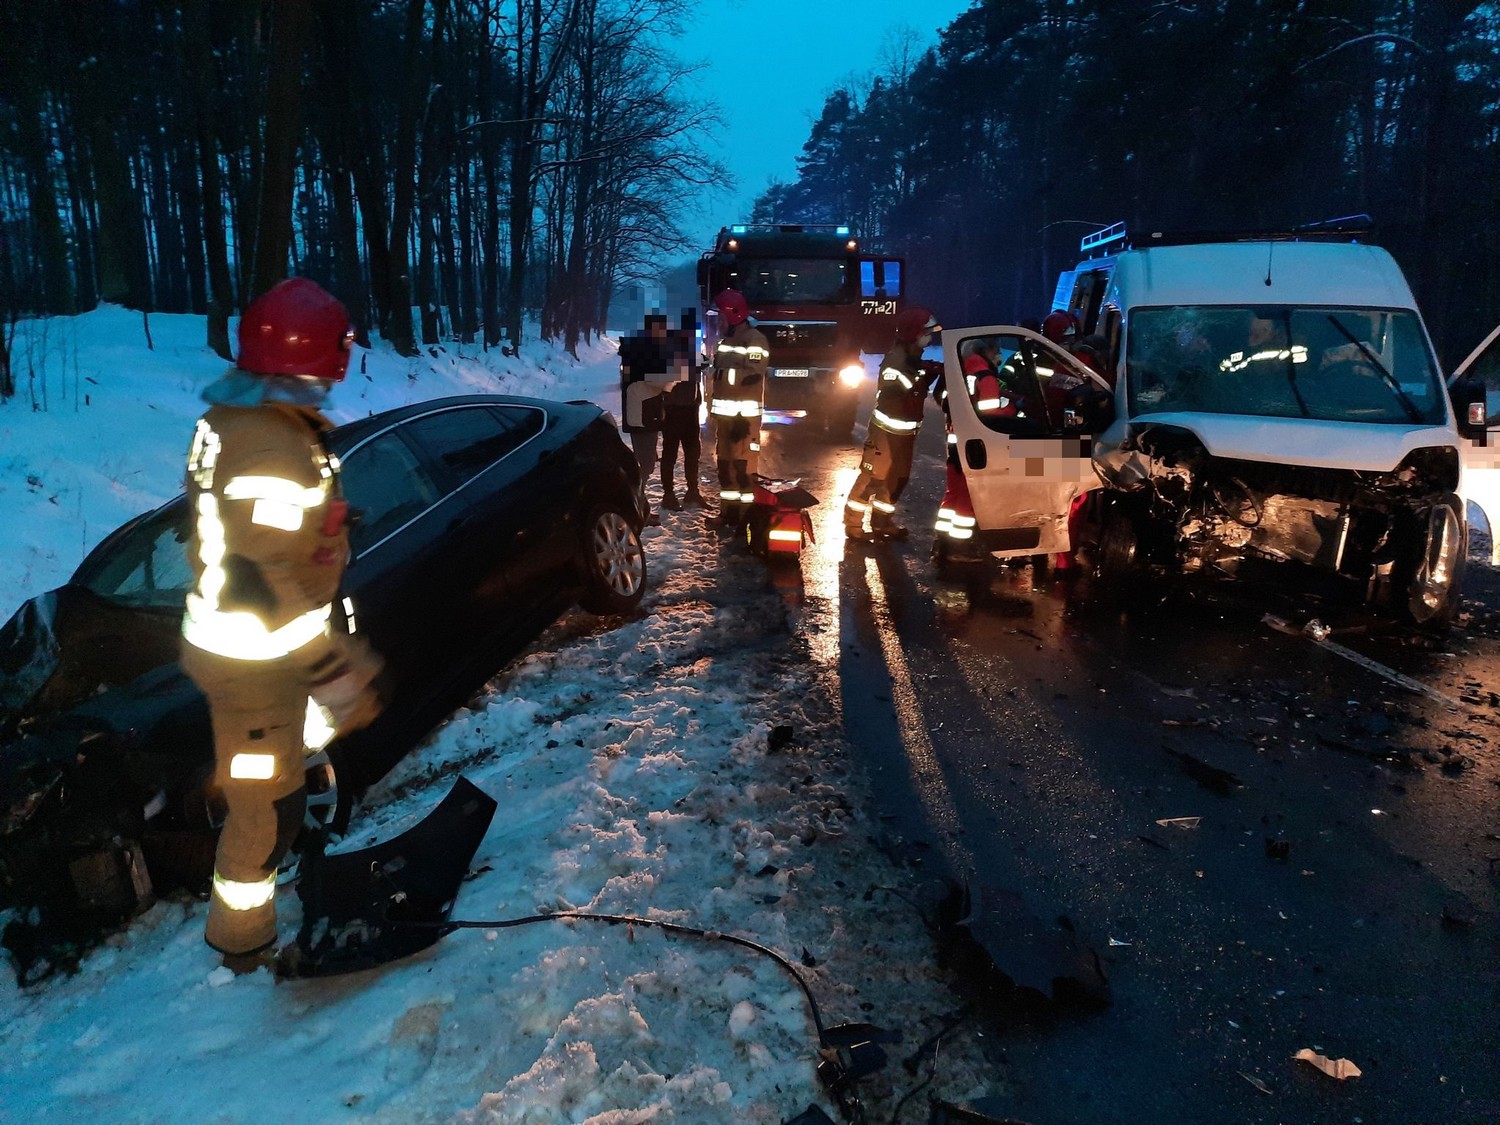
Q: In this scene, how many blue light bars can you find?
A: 2